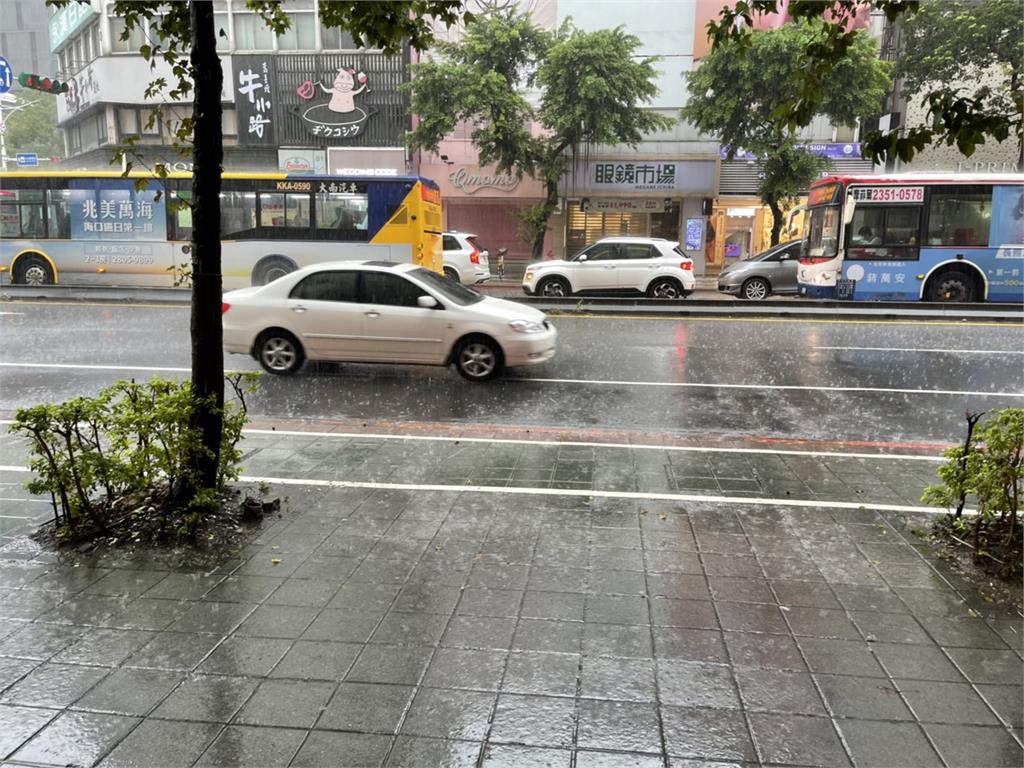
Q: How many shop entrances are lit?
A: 2